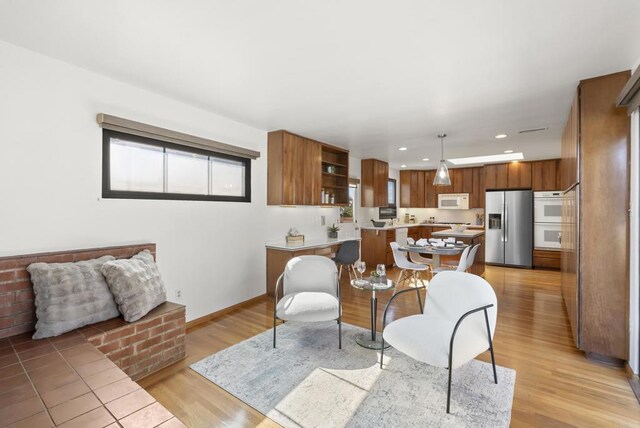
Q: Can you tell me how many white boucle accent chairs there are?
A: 2